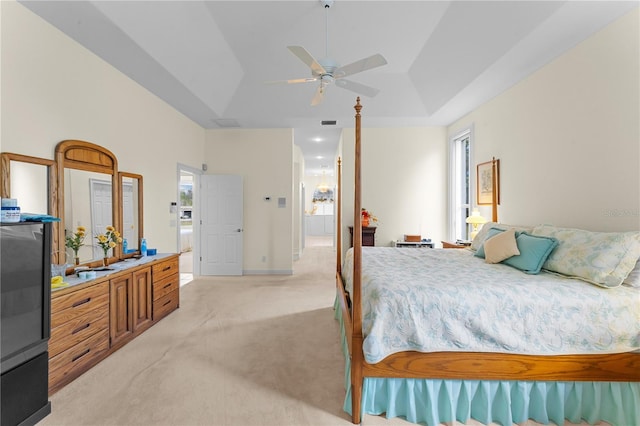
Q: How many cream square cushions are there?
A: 1